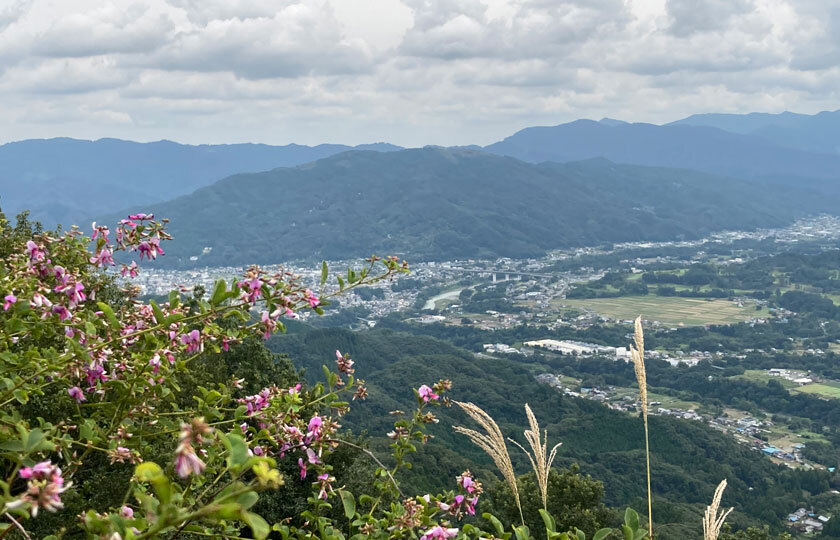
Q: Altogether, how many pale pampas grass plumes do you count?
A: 4